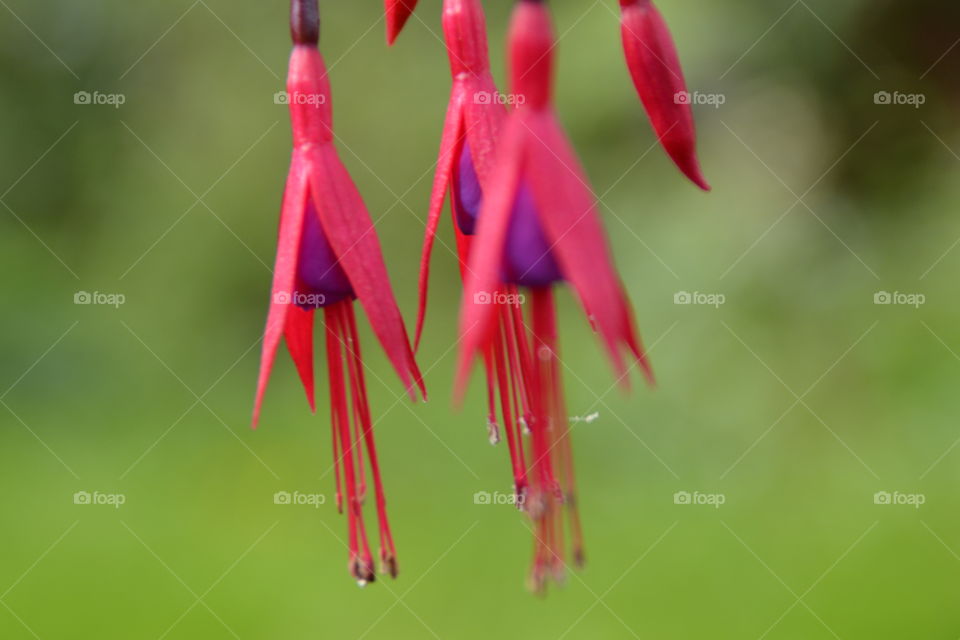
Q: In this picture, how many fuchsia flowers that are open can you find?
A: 3